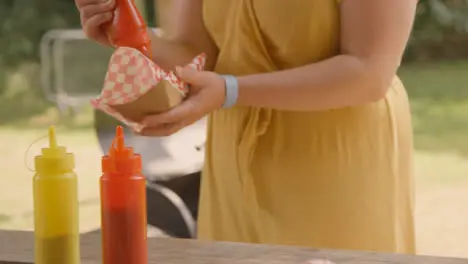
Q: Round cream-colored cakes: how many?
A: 0